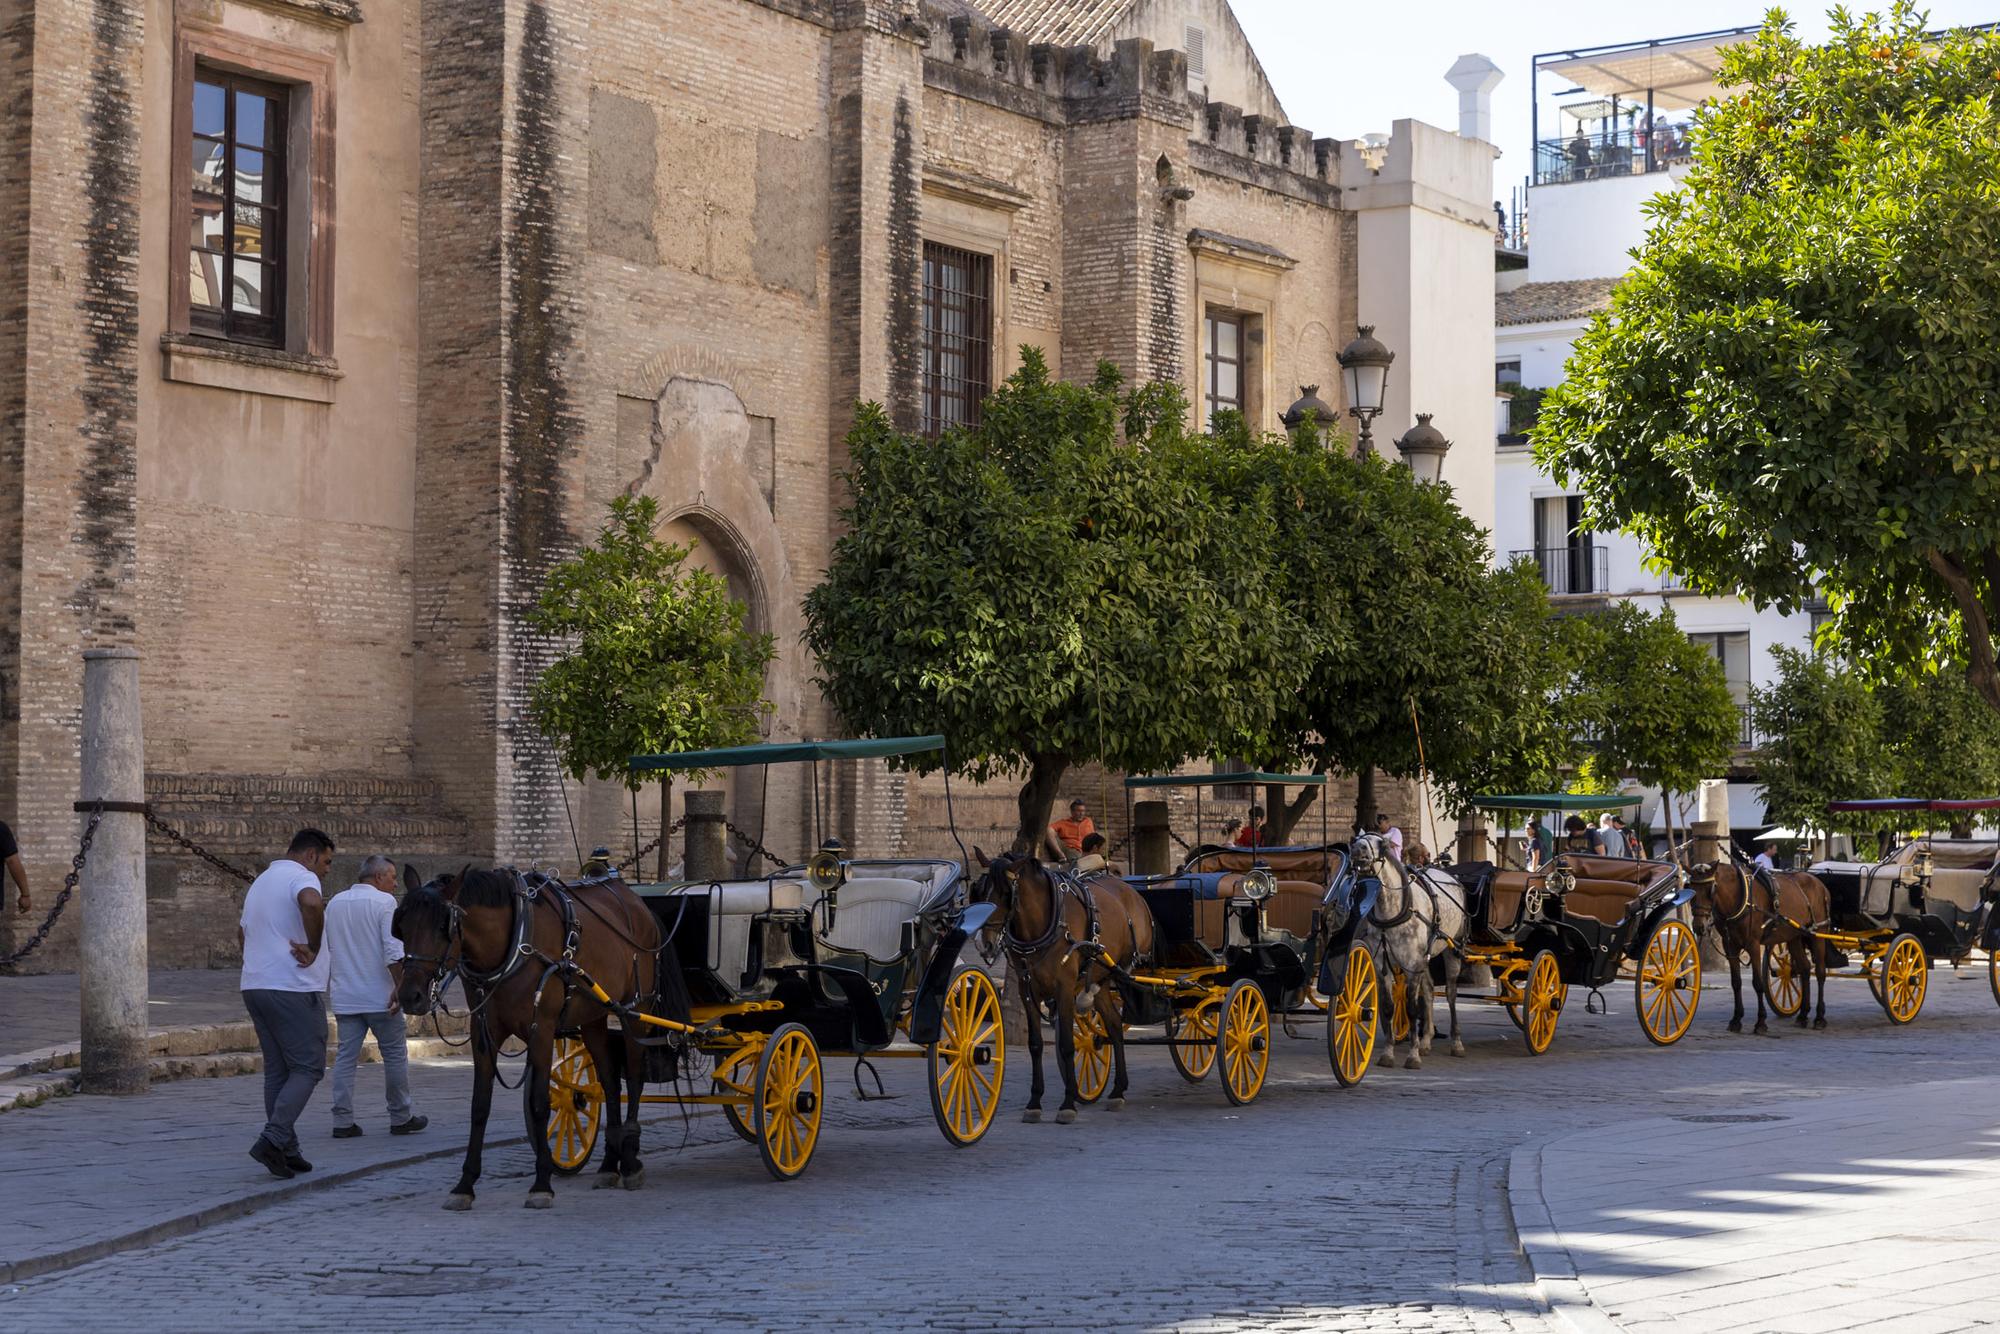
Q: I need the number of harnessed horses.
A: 4